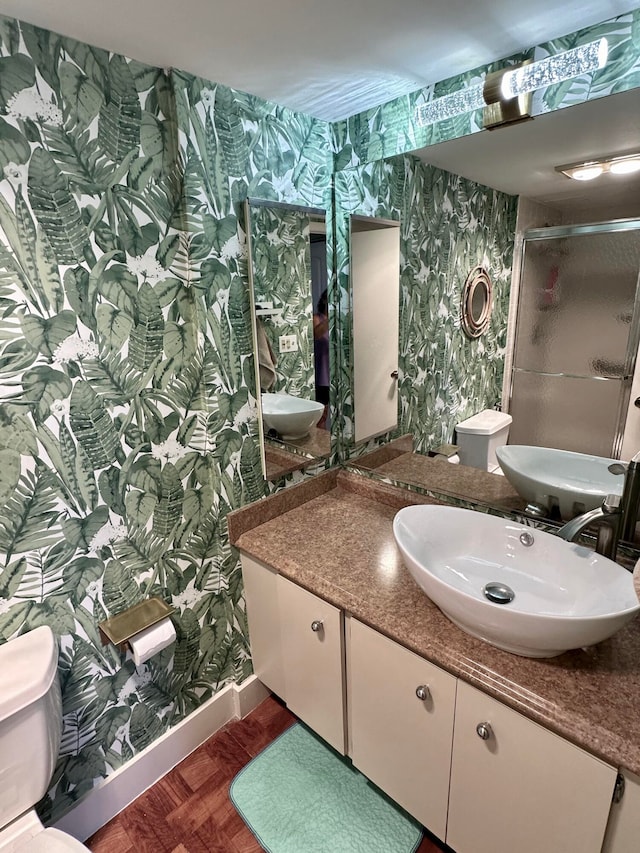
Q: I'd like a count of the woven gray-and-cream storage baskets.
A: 0